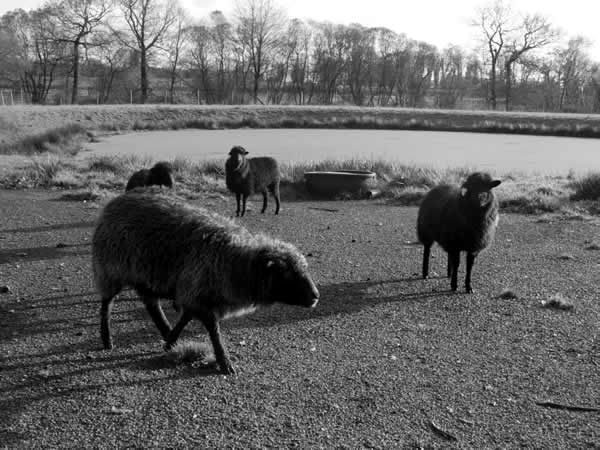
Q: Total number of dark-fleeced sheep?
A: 4